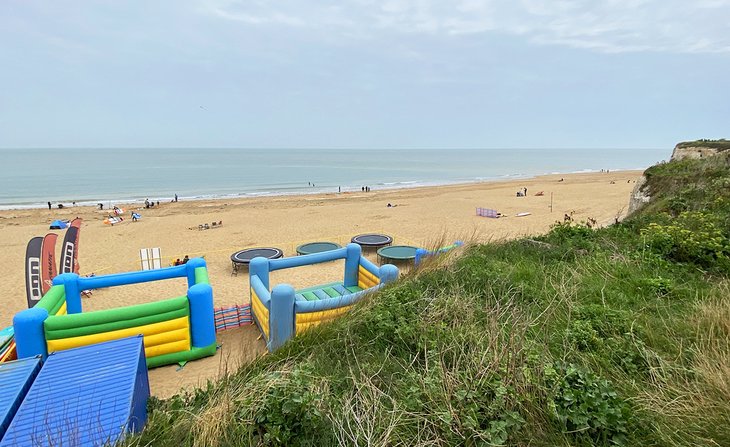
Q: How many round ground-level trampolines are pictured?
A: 4